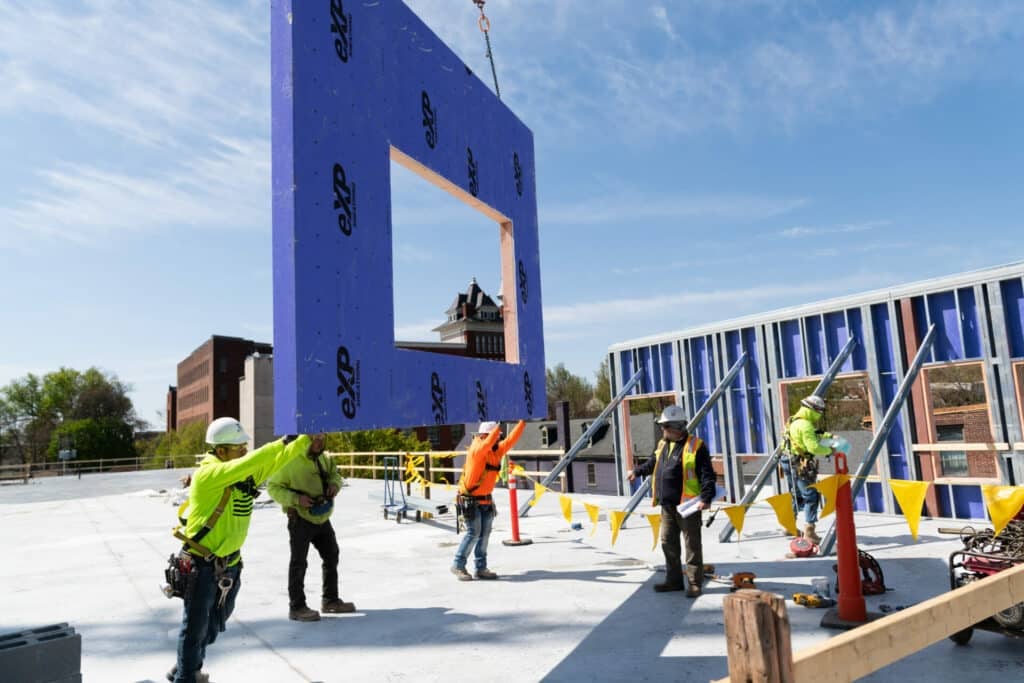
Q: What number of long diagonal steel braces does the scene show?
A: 4